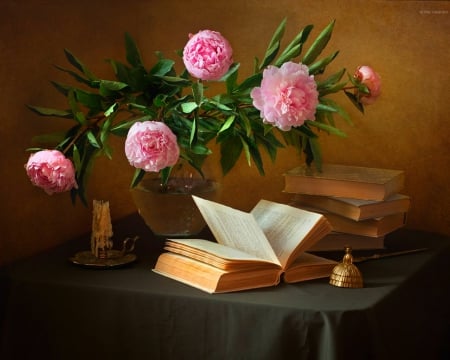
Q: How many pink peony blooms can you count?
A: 5